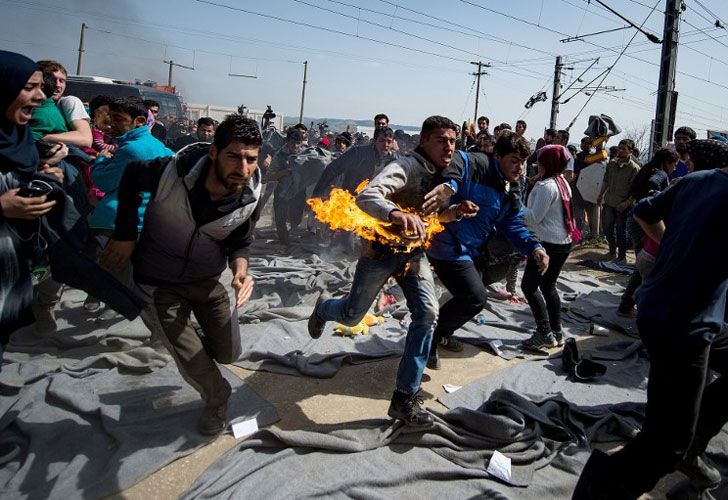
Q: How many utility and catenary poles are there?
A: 6